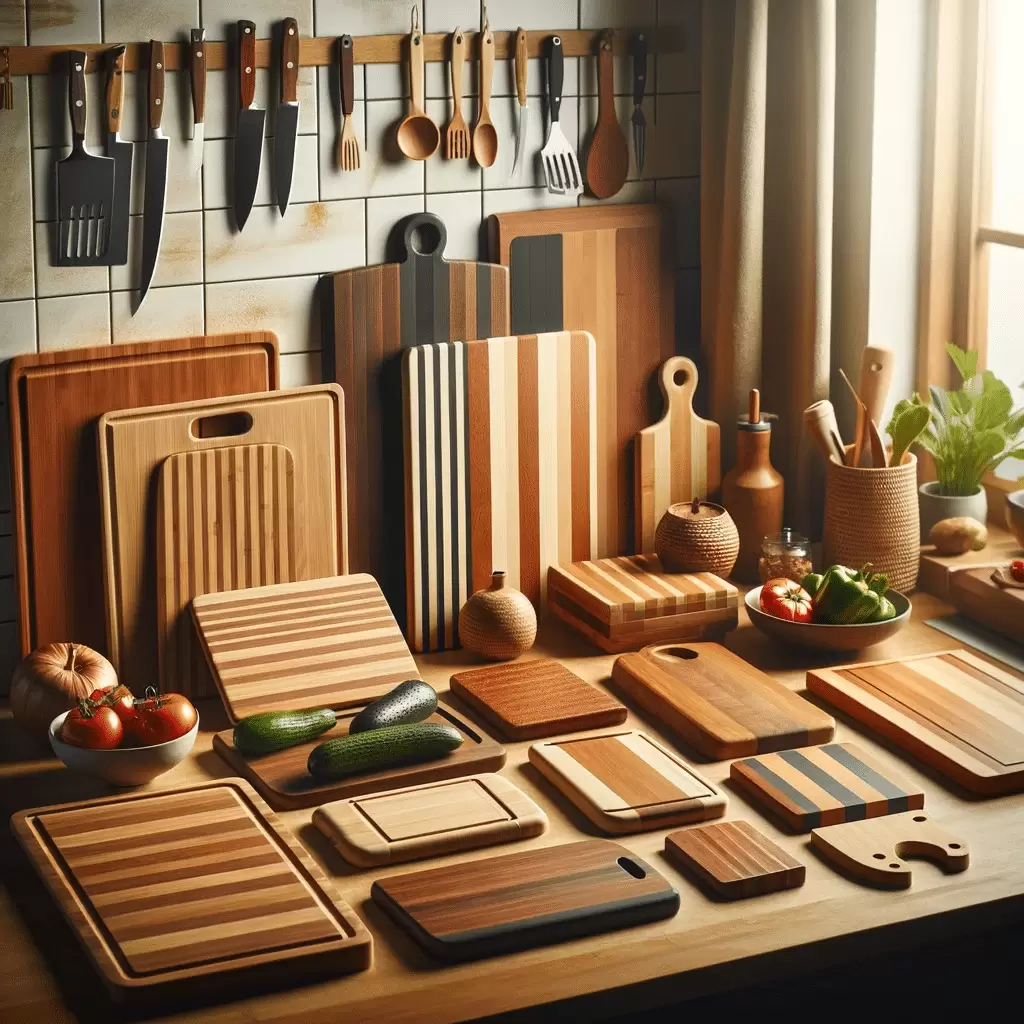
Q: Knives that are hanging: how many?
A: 6